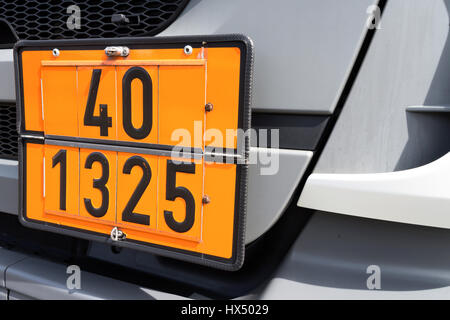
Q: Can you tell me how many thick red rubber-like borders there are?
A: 0